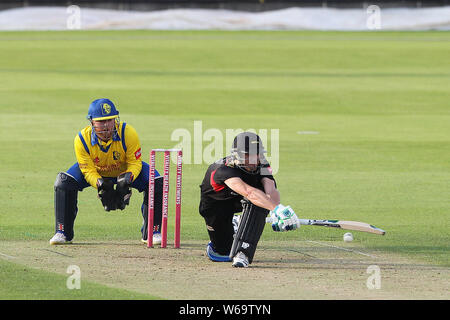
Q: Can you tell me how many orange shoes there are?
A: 0